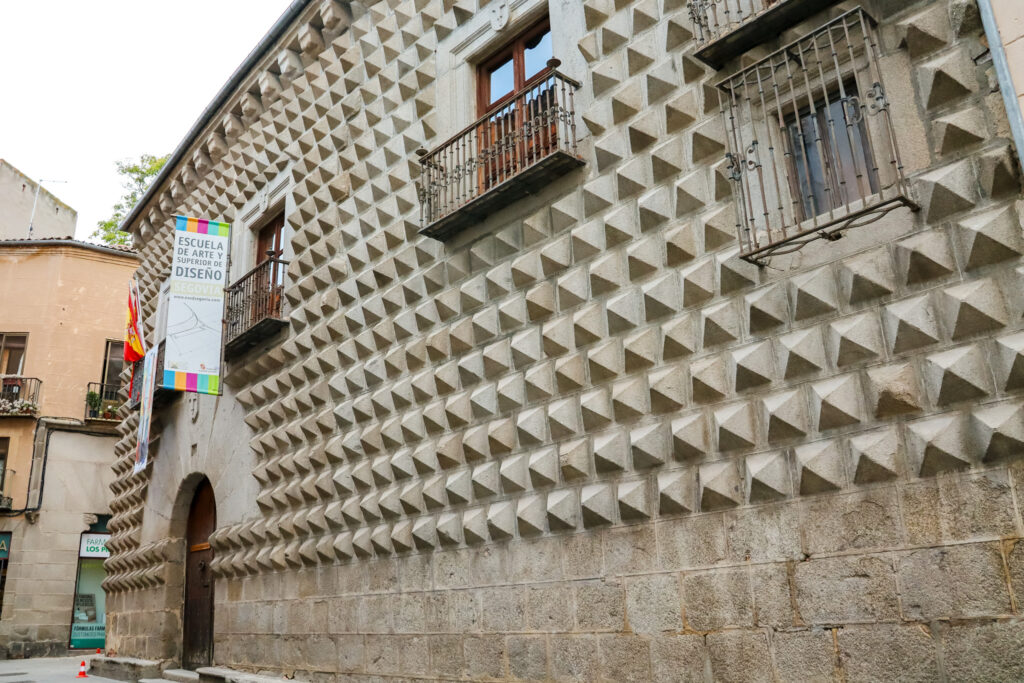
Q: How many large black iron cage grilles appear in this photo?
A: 1